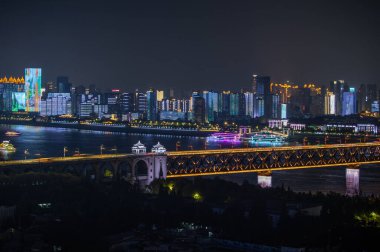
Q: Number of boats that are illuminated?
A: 4